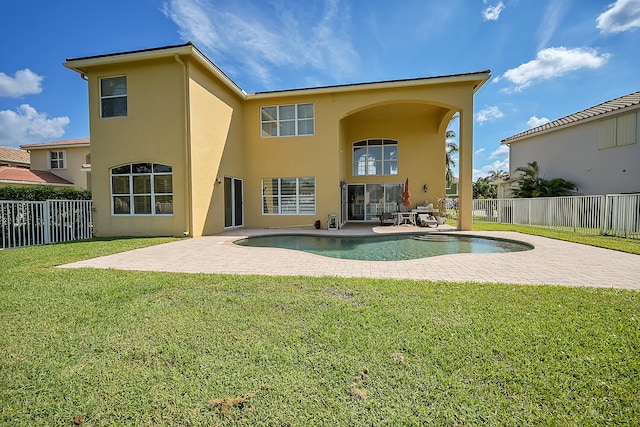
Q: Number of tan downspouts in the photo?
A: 1